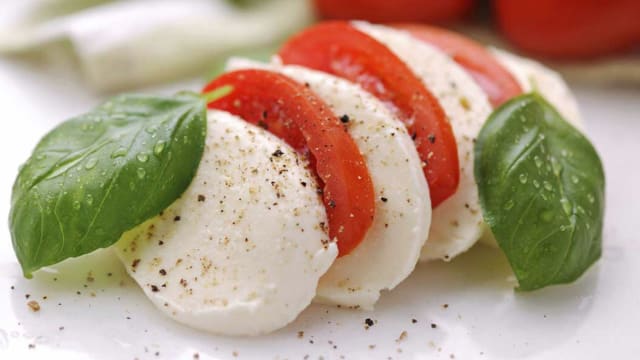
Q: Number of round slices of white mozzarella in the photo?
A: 4